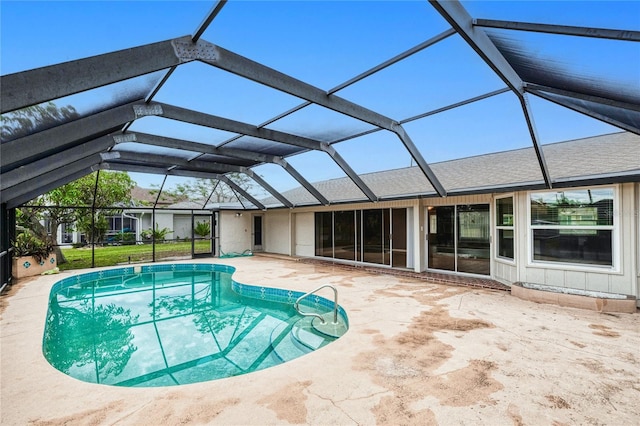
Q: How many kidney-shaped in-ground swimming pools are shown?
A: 1